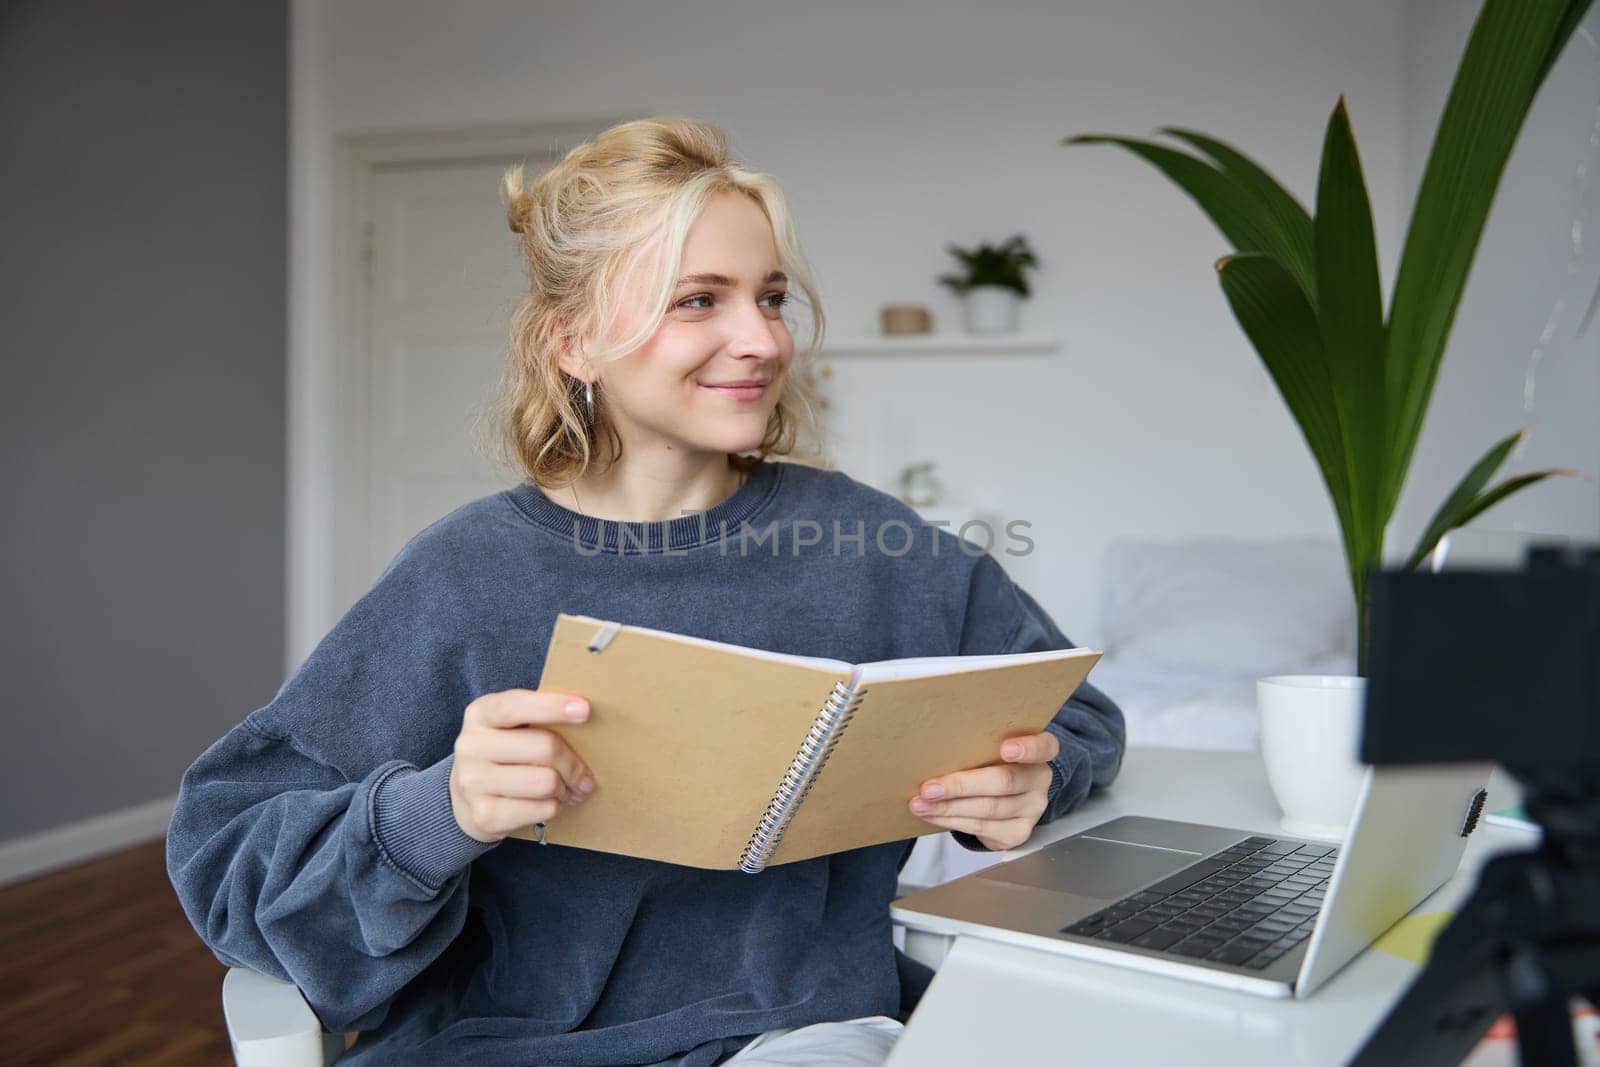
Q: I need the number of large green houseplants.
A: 1